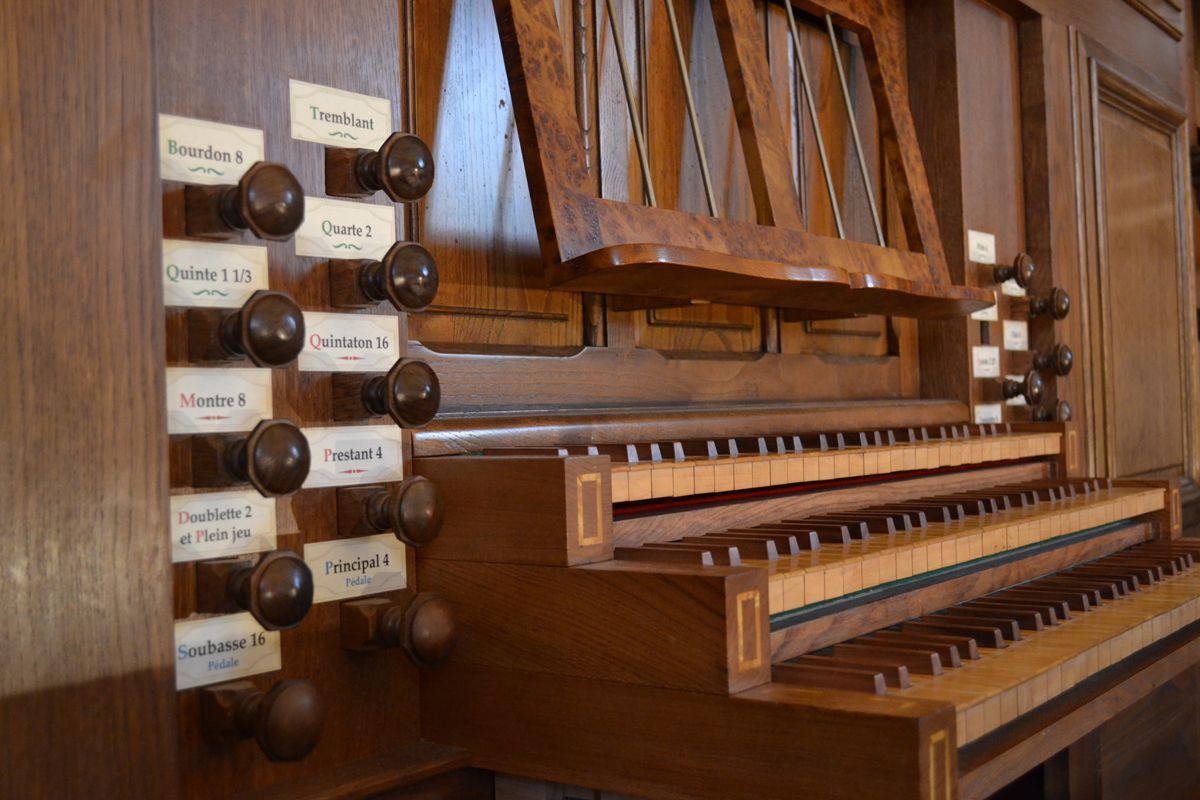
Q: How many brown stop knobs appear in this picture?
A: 15